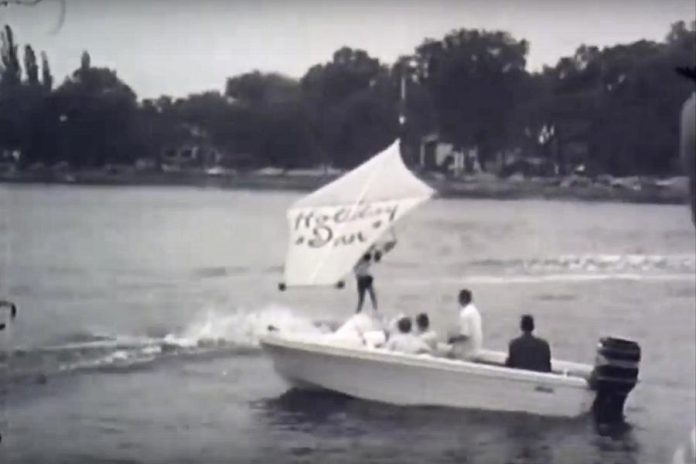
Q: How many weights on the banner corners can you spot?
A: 2